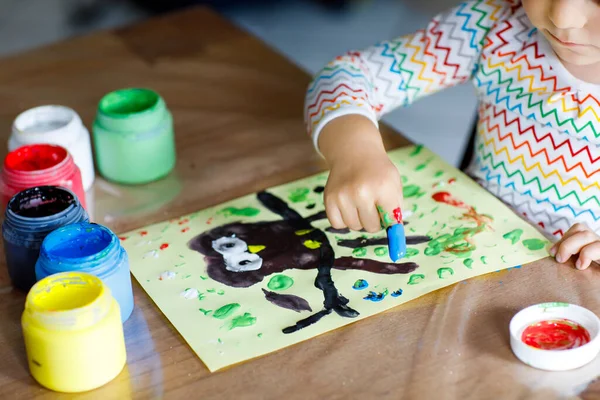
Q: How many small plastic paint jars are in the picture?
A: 6